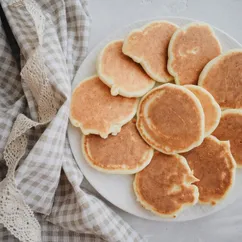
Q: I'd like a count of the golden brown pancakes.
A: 11